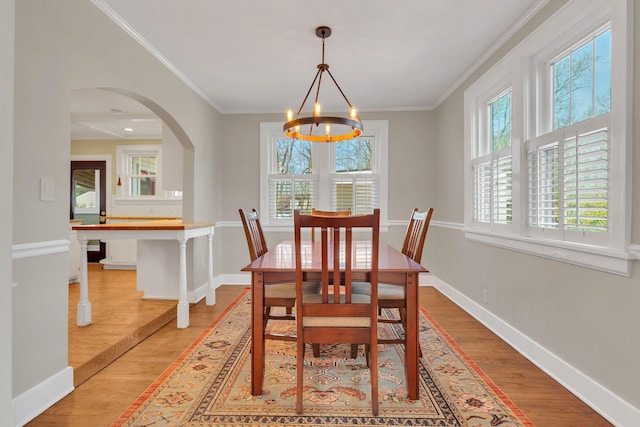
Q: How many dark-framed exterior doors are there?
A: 1